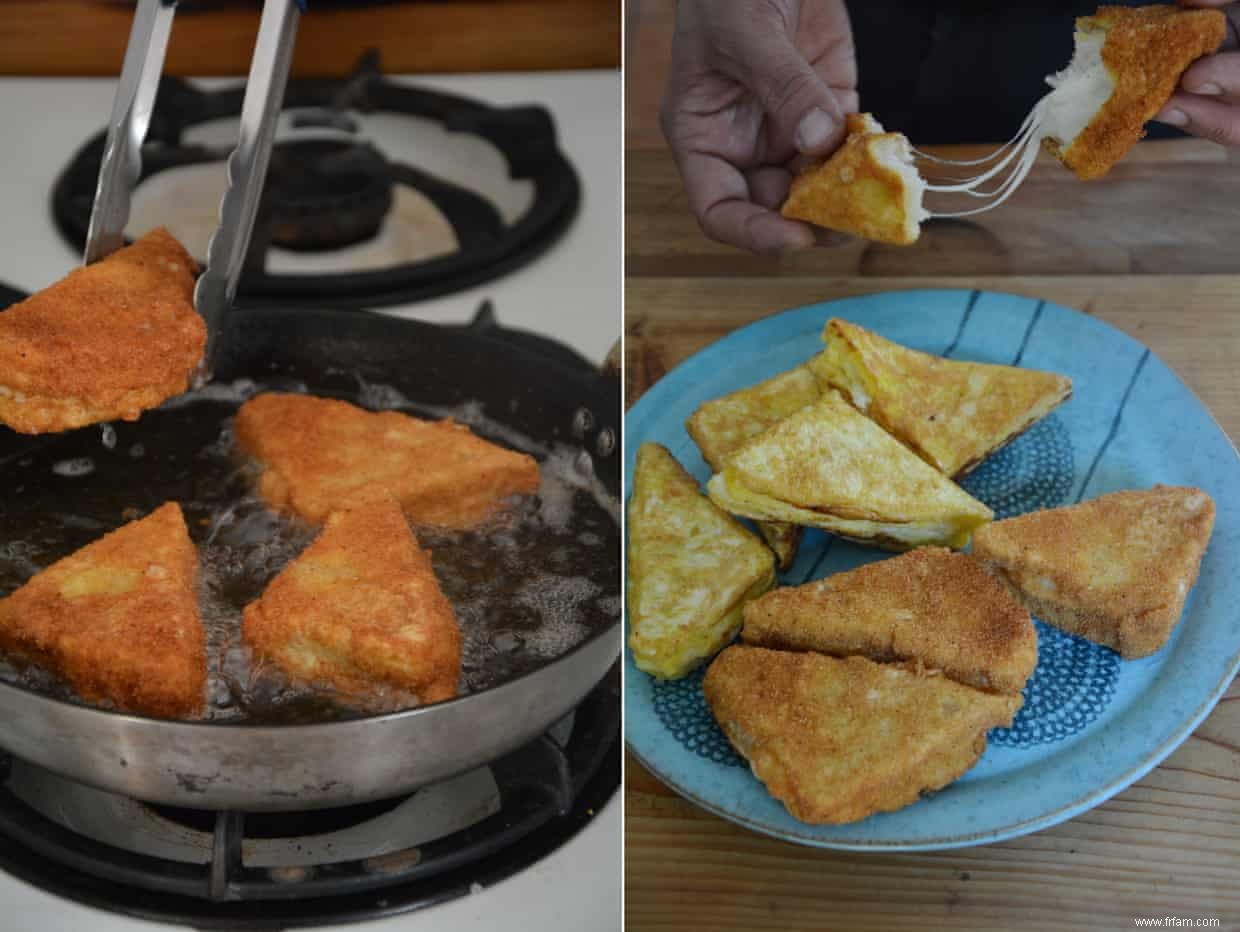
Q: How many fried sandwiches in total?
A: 12